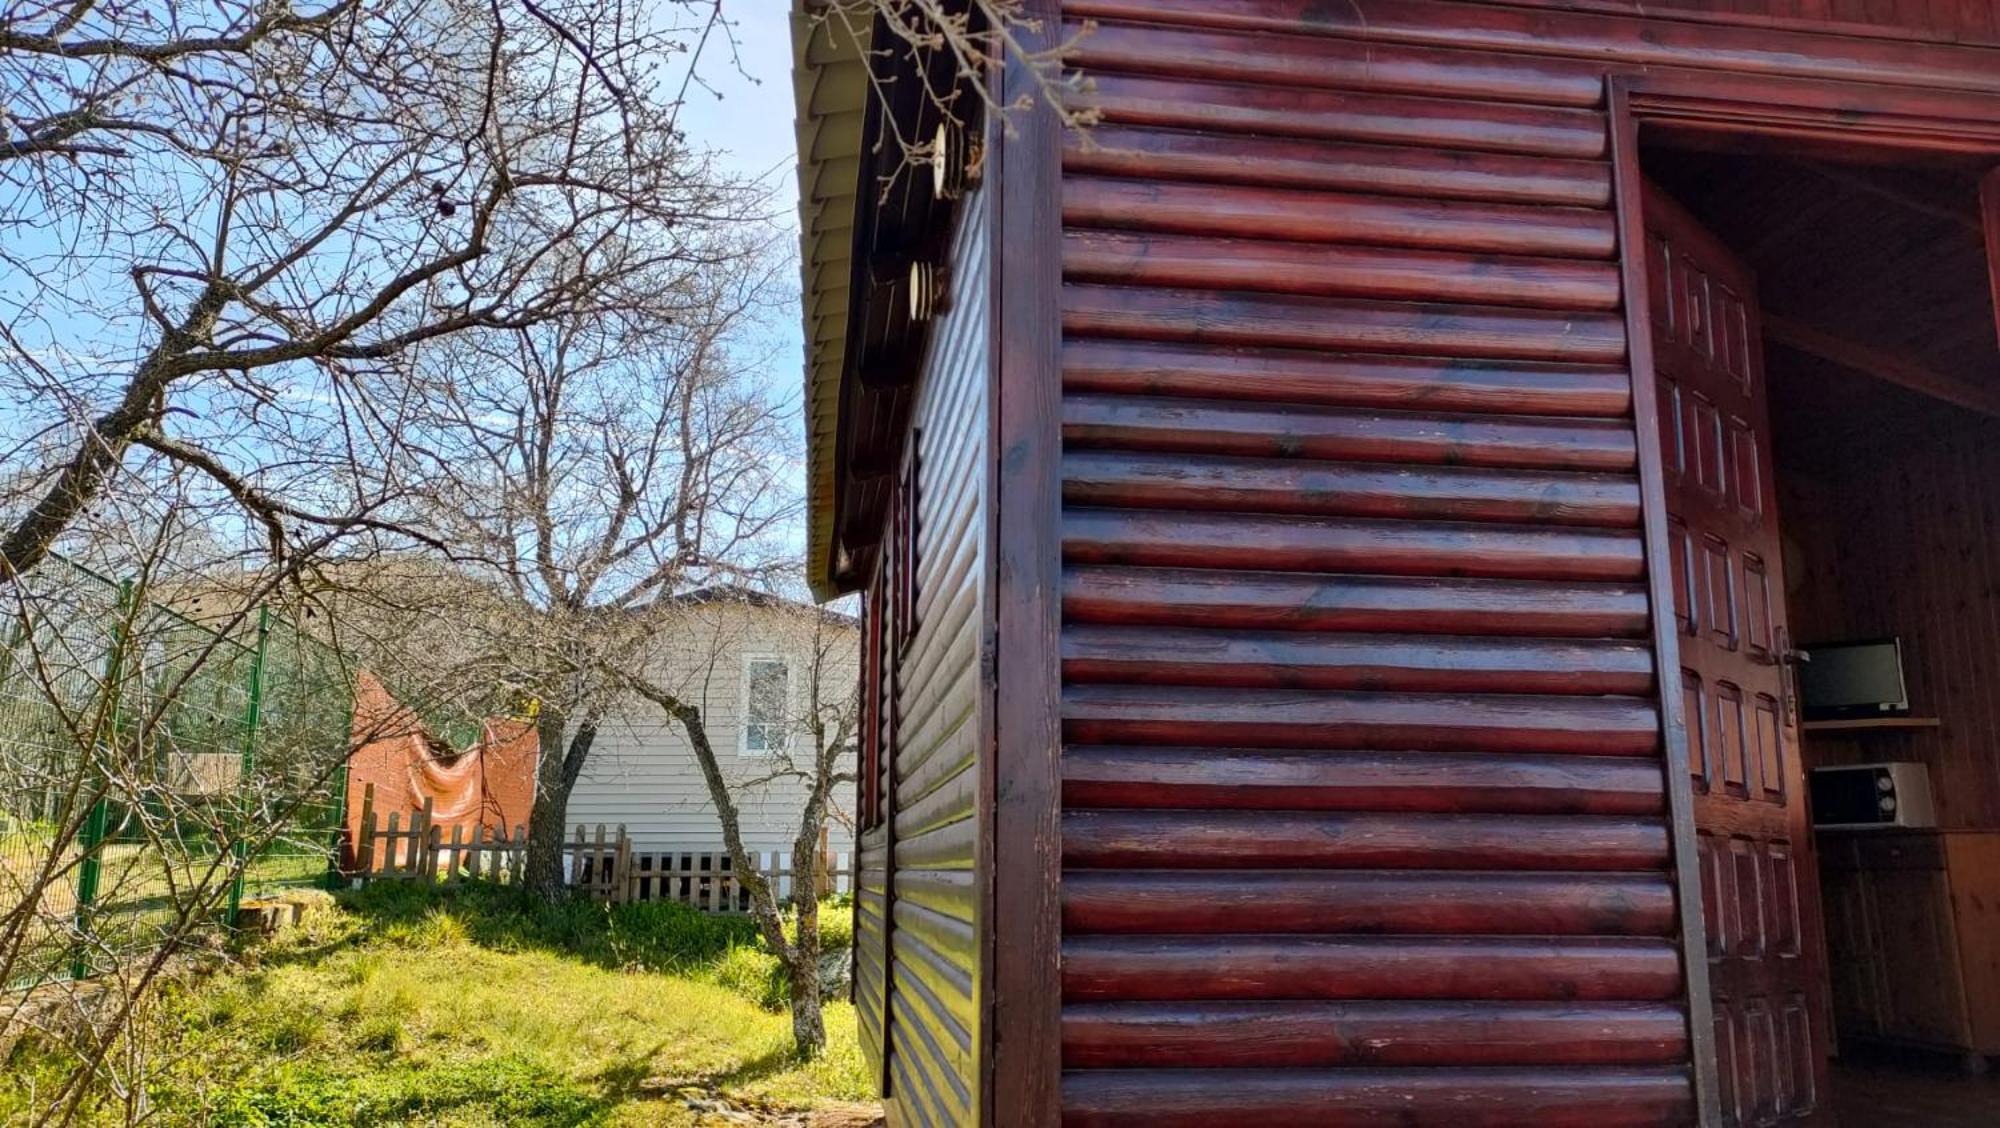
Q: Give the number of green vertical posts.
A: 3